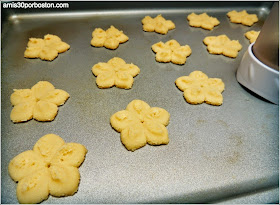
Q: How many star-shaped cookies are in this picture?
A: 13